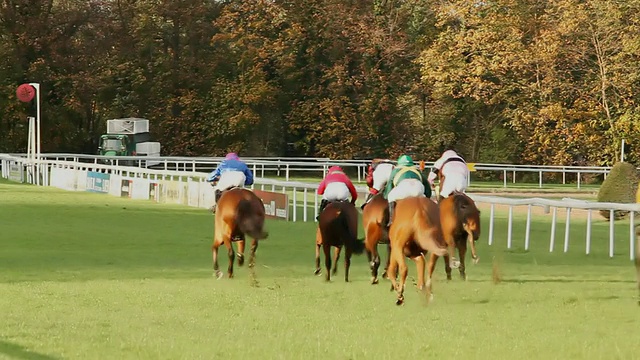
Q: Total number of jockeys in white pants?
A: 5